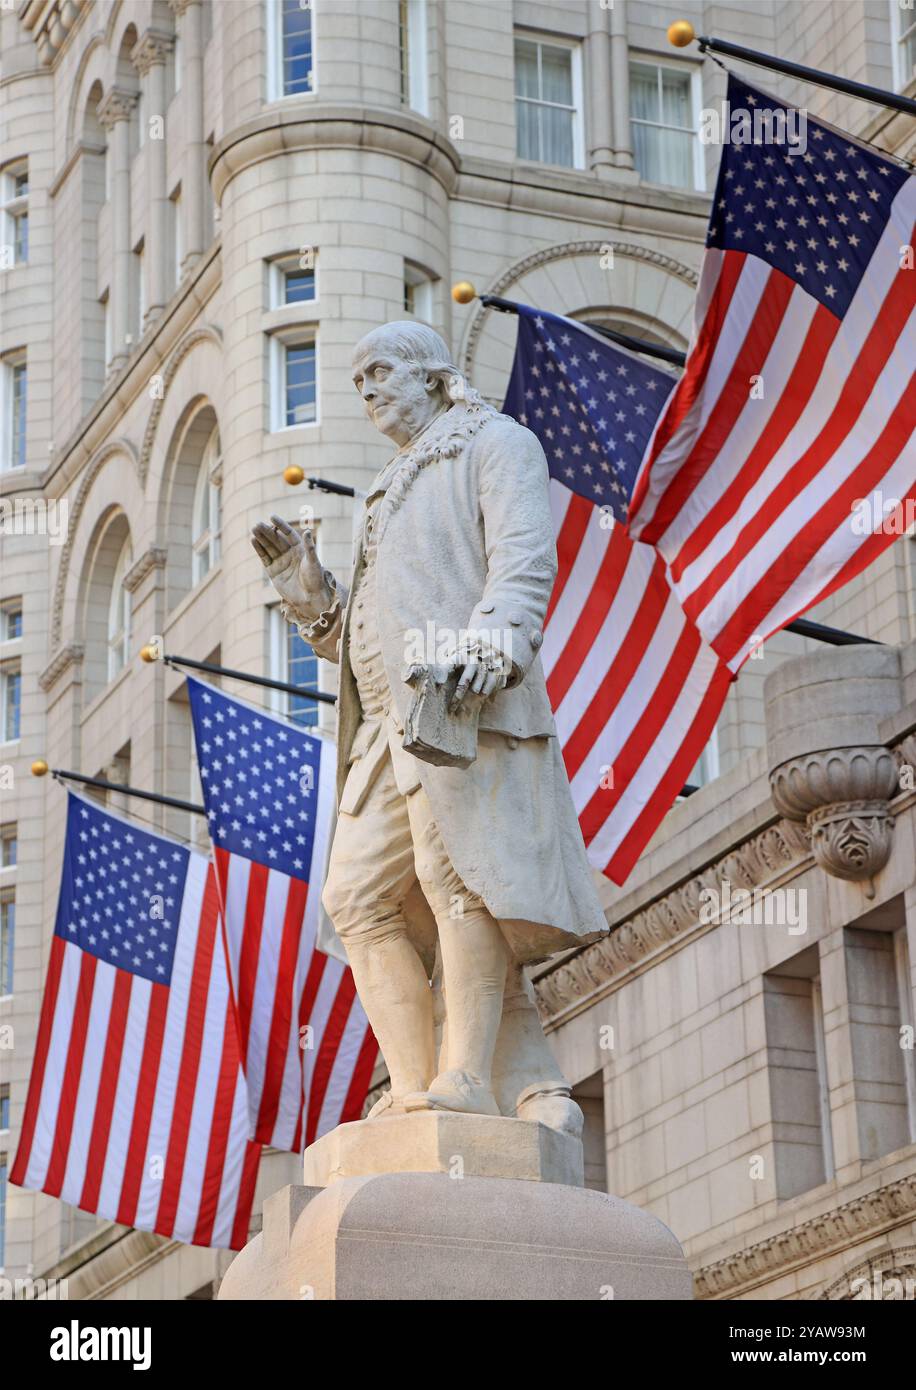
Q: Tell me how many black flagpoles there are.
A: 5